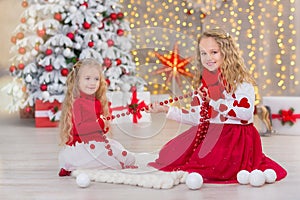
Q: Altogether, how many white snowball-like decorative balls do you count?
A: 5